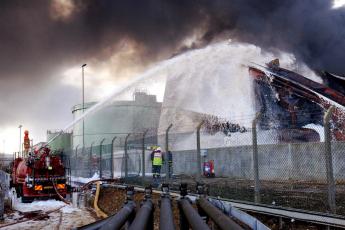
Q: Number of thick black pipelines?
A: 5